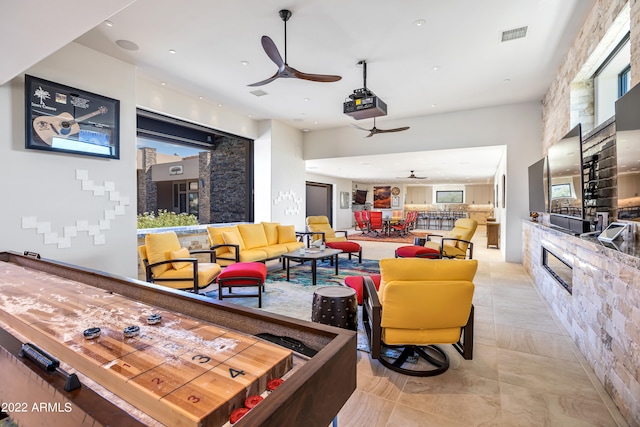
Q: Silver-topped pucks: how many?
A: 3